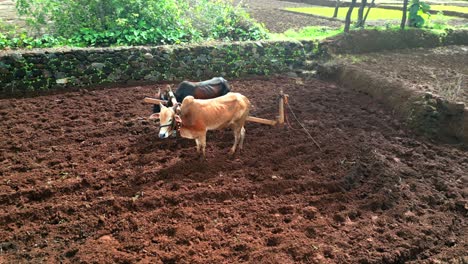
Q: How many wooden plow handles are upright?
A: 1